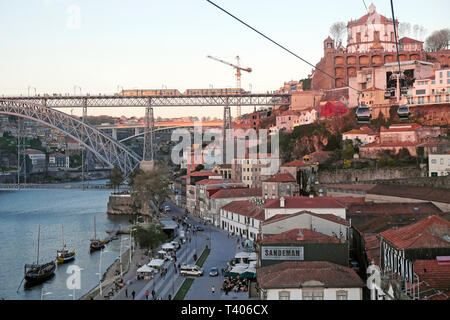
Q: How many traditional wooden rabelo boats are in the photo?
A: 3